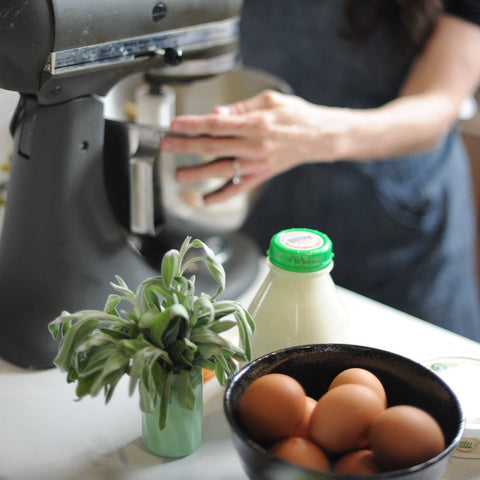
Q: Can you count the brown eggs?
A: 7